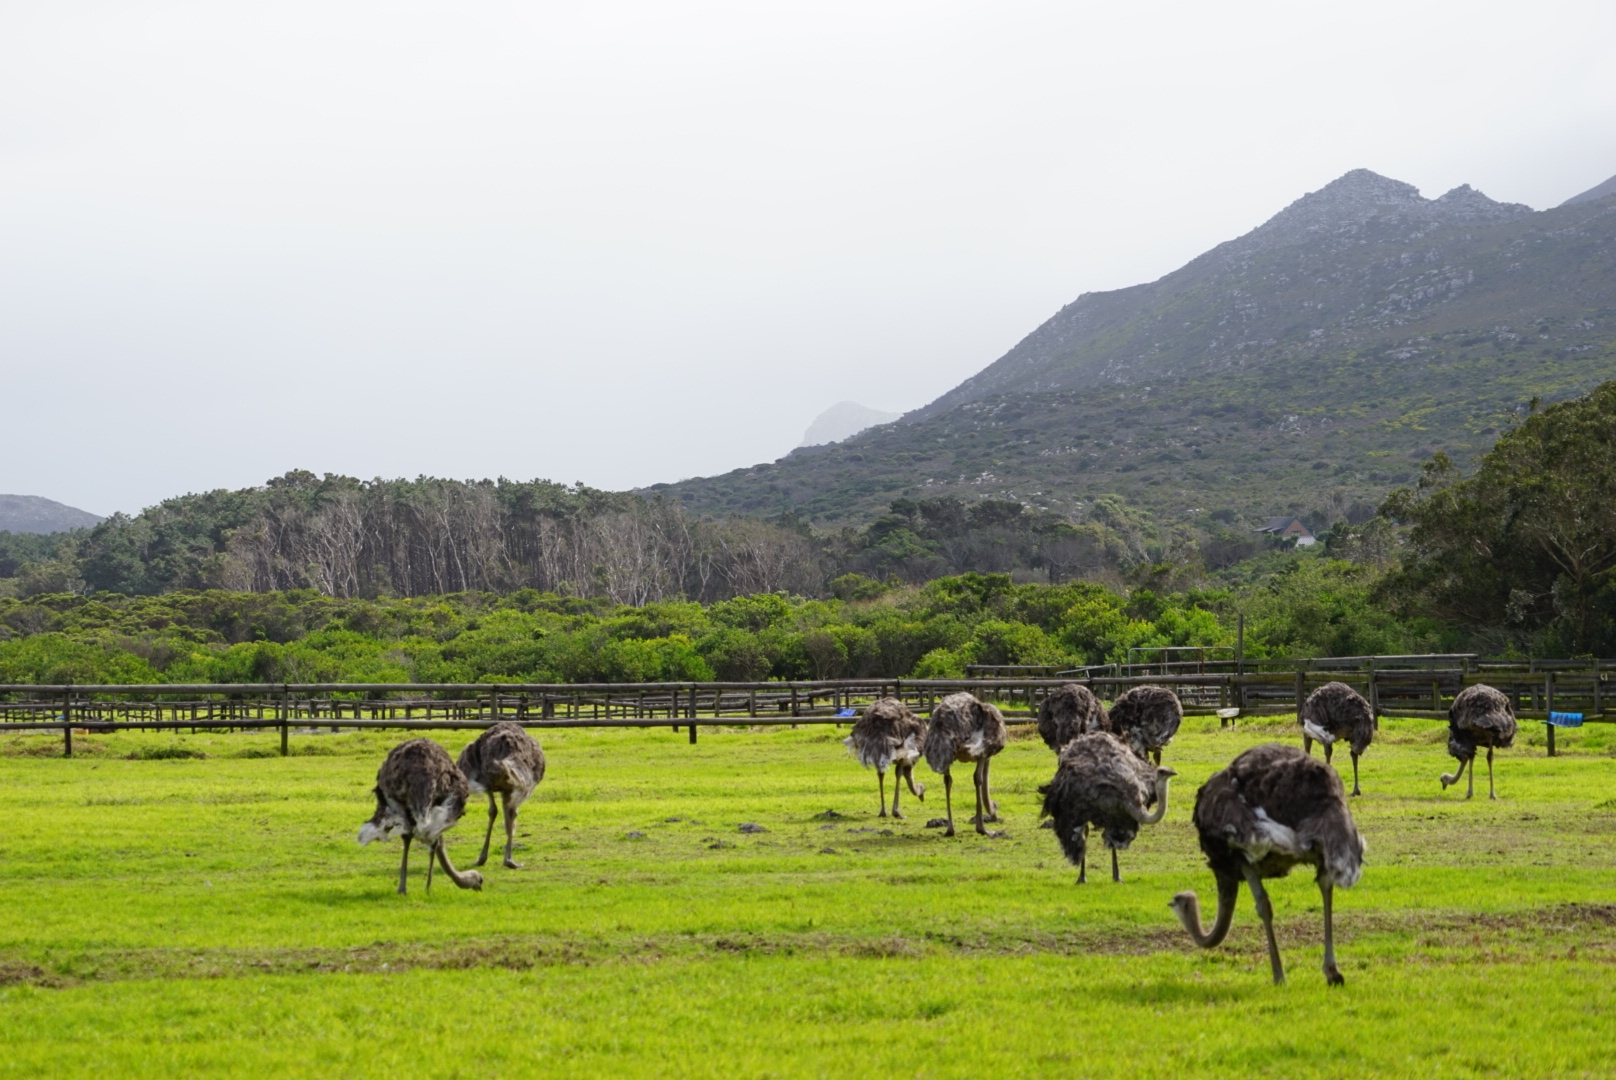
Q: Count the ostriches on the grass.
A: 10